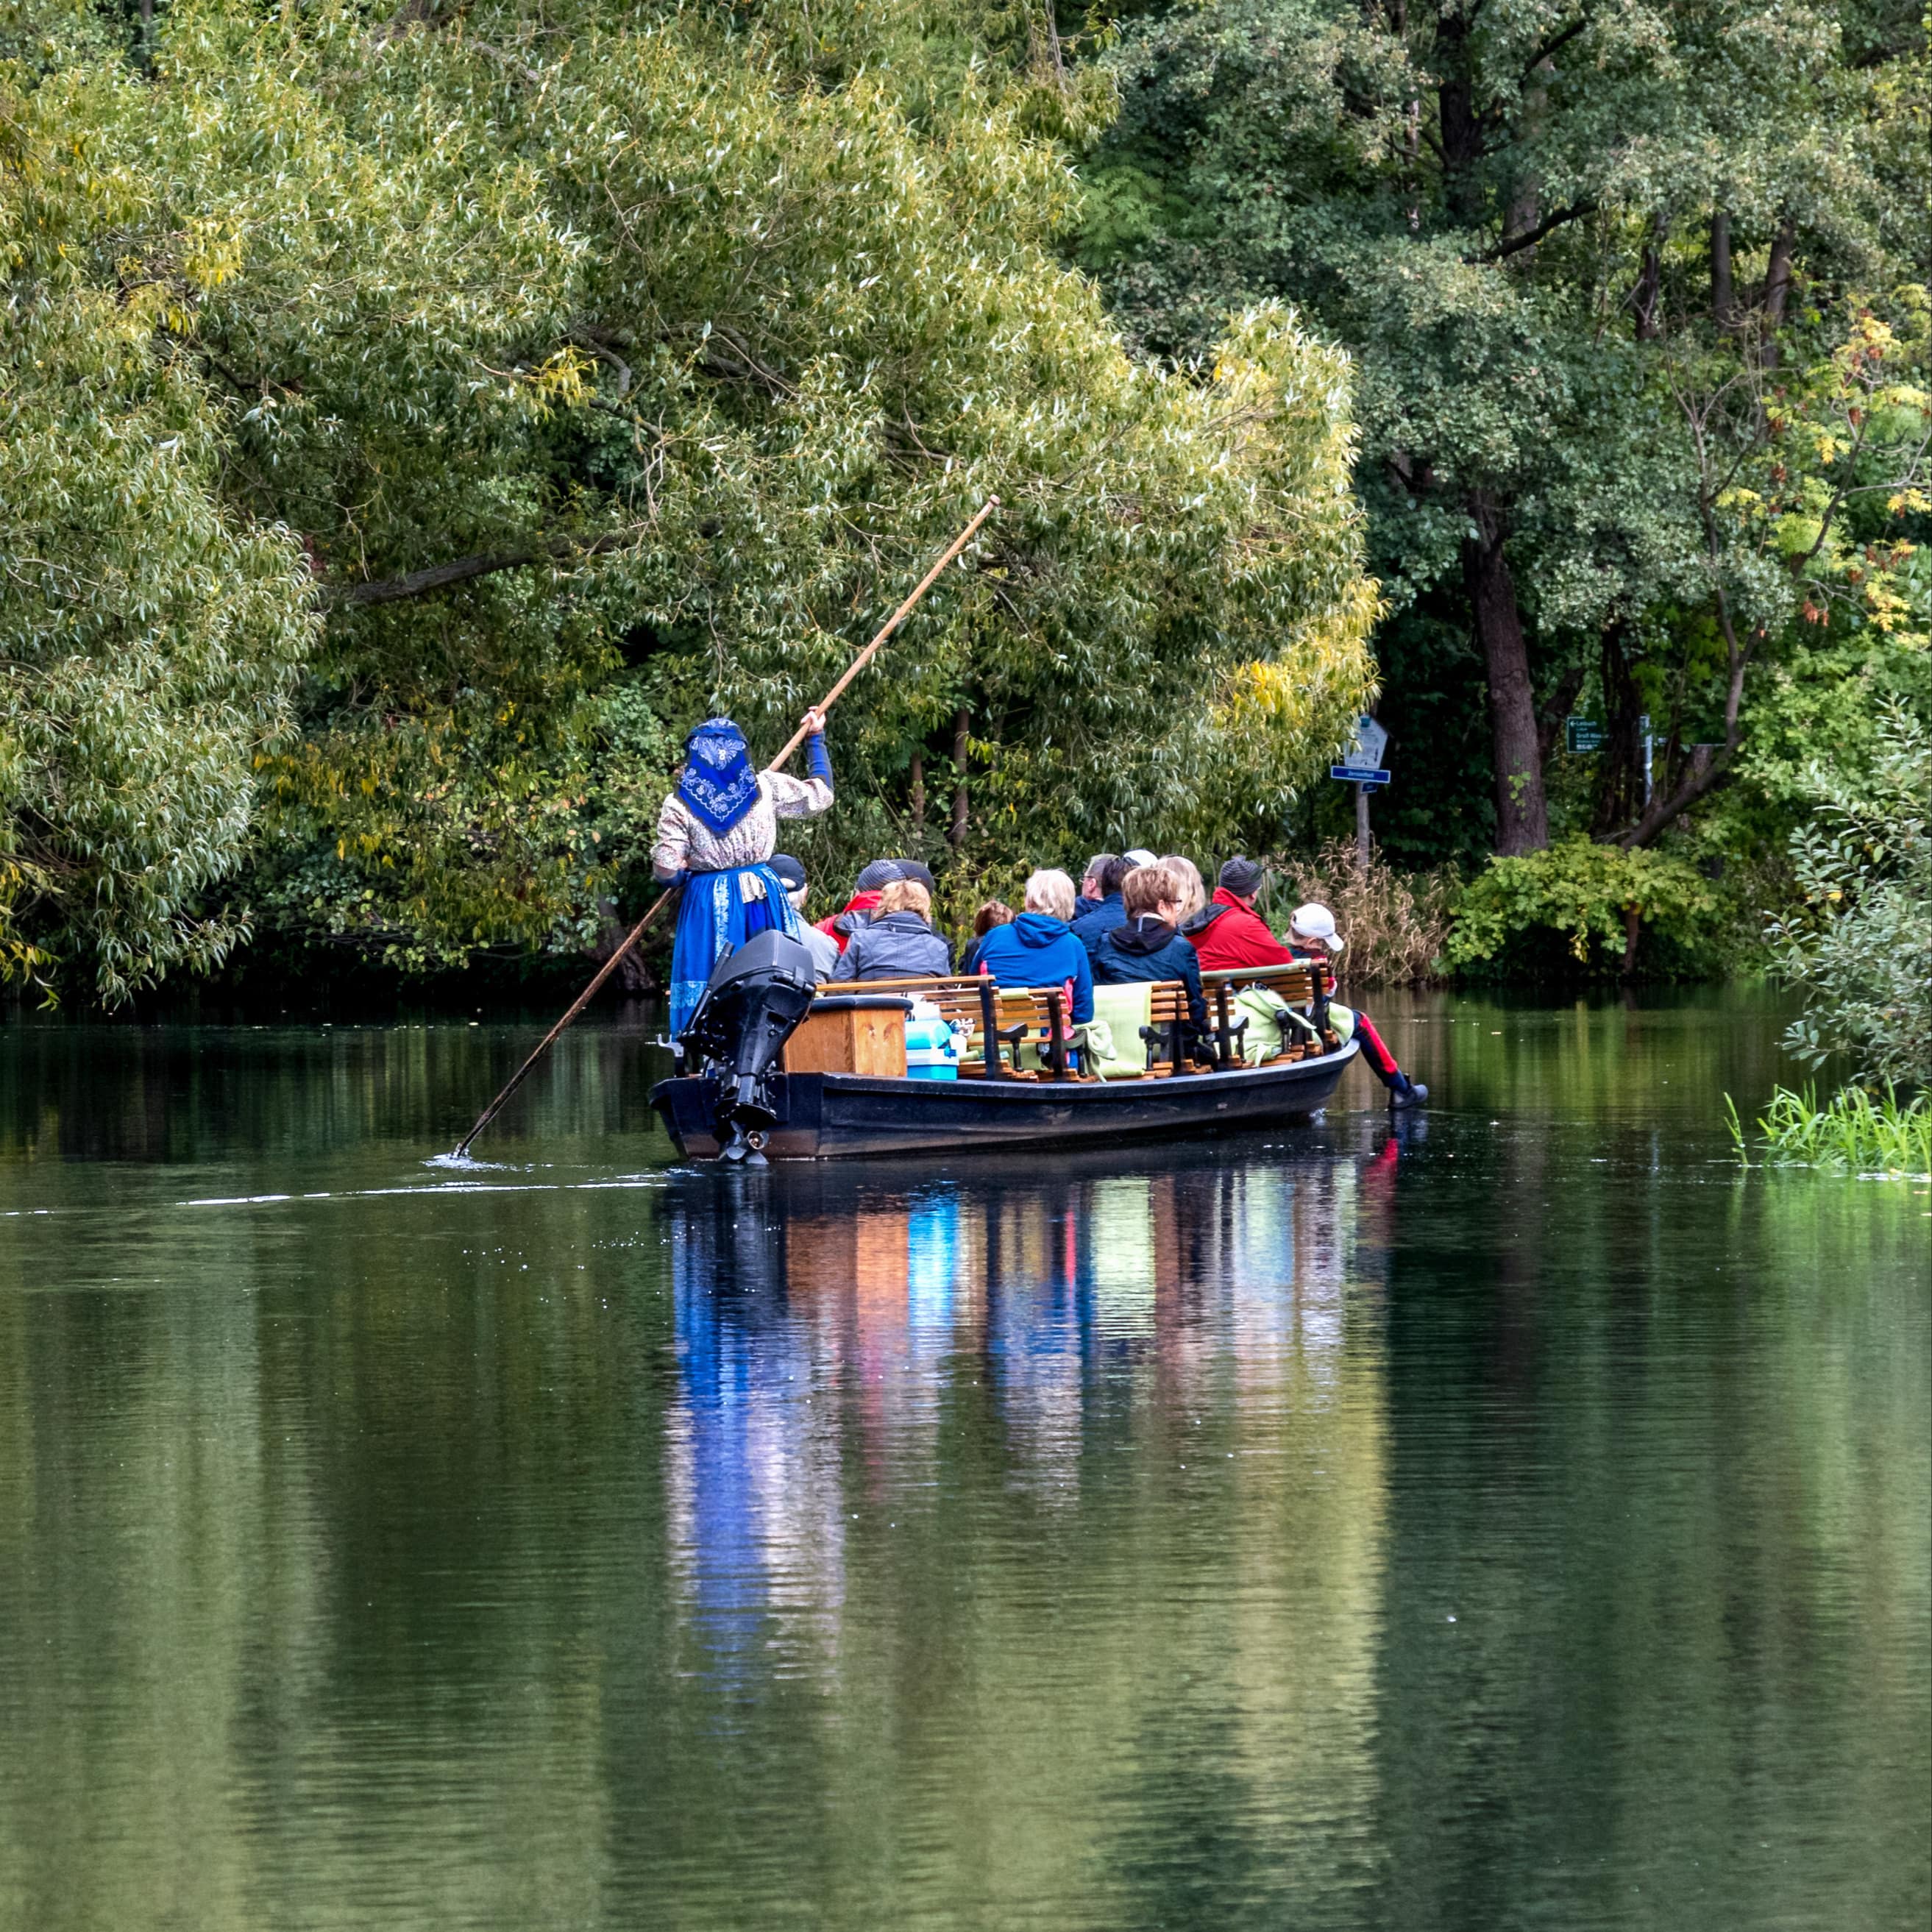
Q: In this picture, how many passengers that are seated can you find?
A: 13